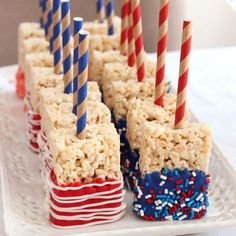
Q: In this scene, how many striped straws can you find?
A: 14